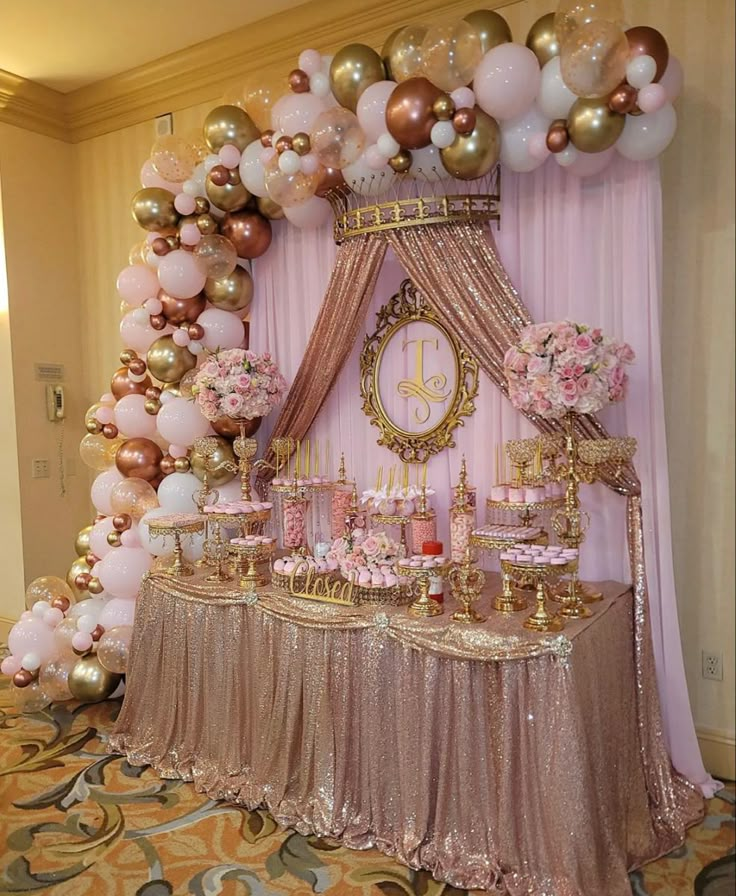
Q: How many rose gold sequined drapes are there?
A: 2